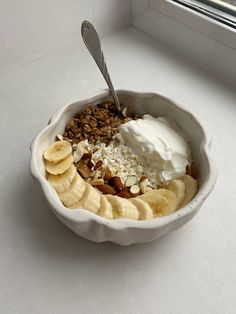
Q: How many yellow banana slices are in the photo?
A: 12